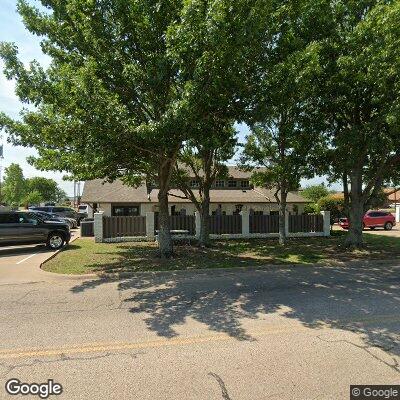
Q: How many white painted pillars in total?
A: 6